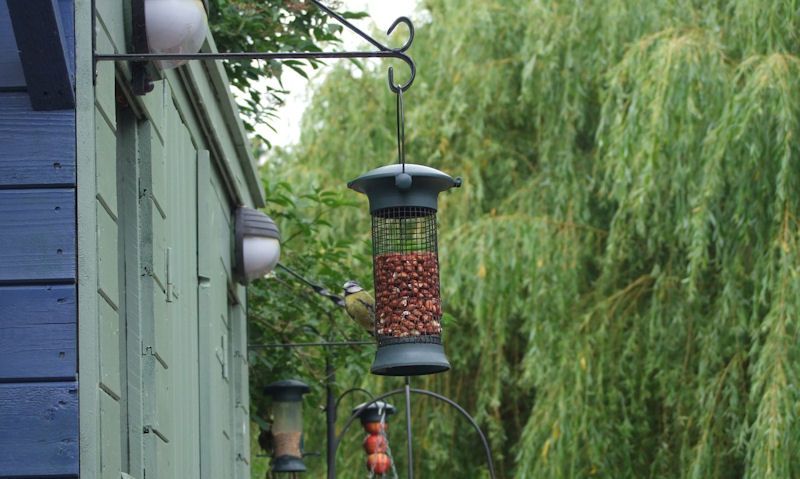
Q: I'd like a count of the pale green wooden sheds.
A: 1